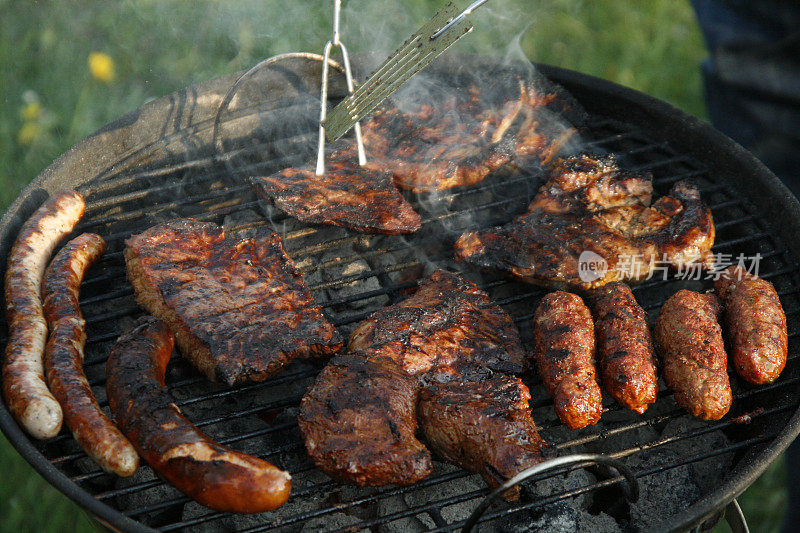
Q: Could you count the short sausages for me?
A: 4